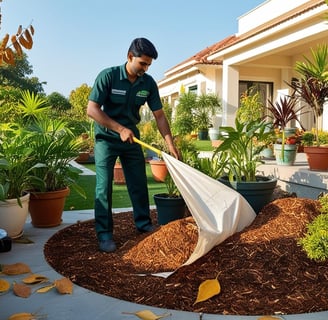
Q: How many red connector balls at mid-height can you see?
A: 0